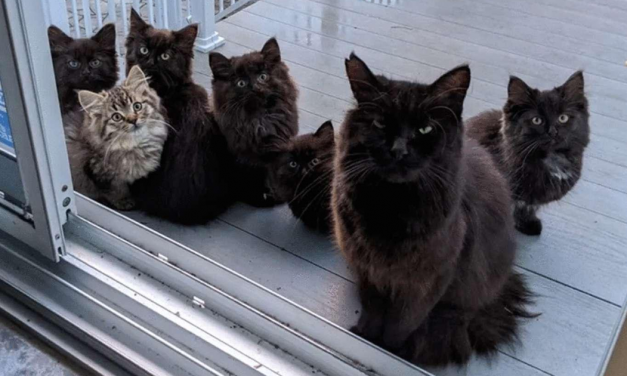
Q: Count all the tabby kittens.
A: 1